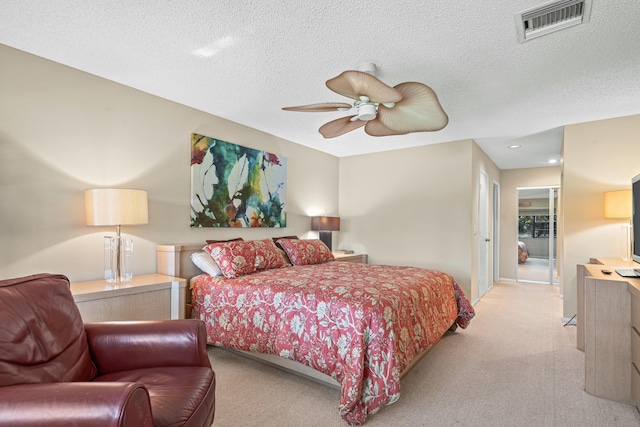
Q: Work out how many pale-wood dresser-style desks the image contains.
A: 1